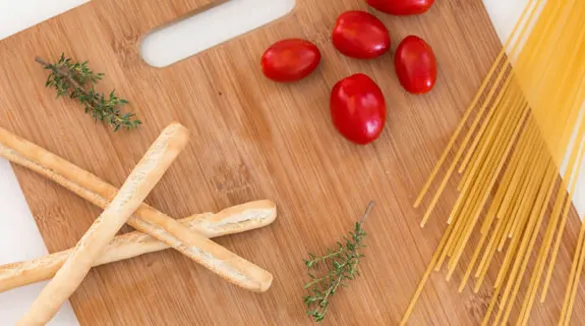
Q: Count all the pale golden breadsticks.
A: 3